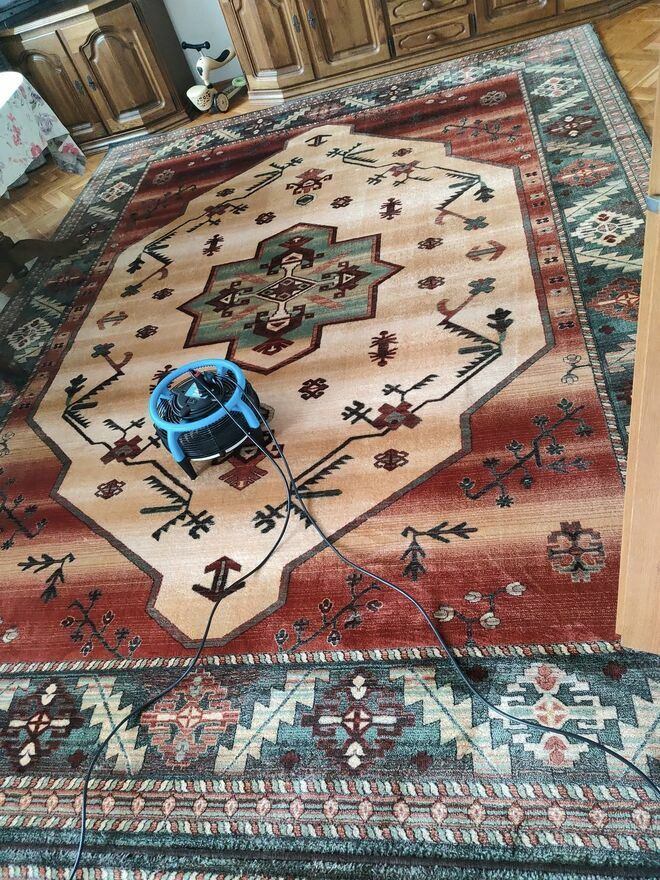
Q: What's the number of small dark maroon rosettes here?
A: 11